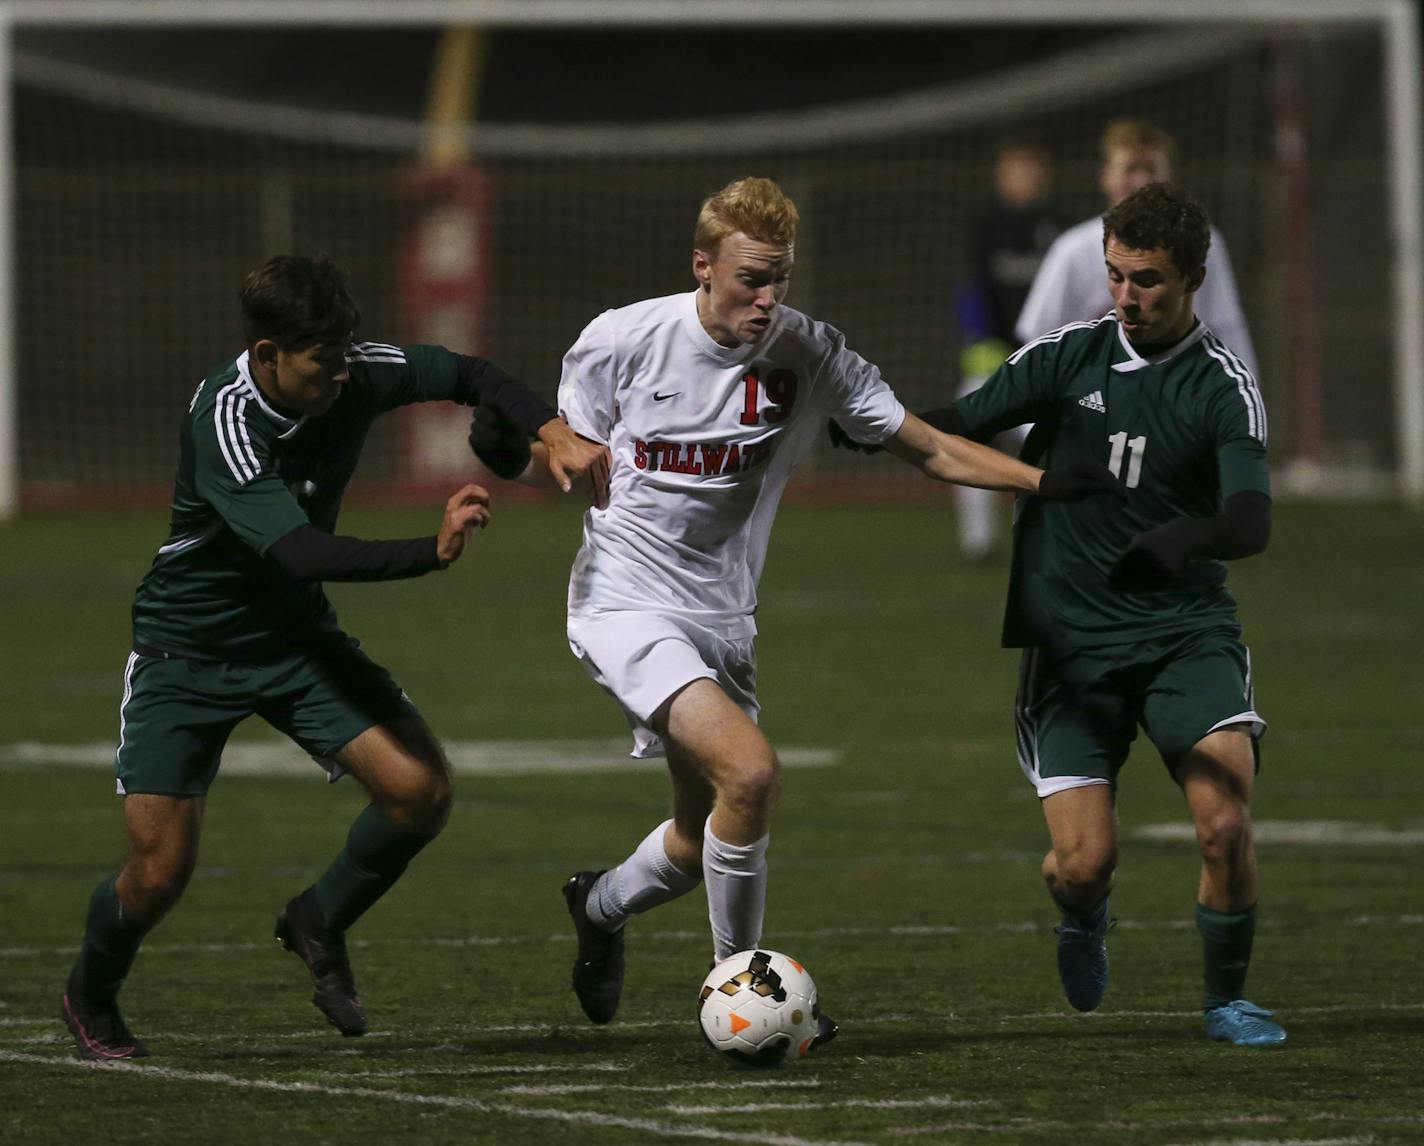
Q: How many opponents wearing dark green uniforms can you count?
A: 2